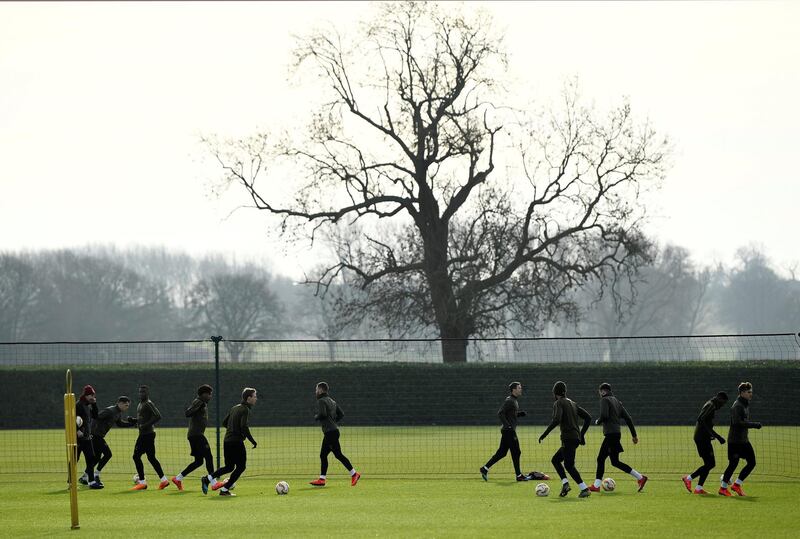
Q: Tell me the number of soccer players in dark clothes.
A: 11